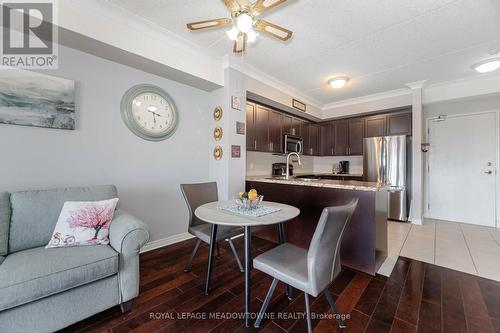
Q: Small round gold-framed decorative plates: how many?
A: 3